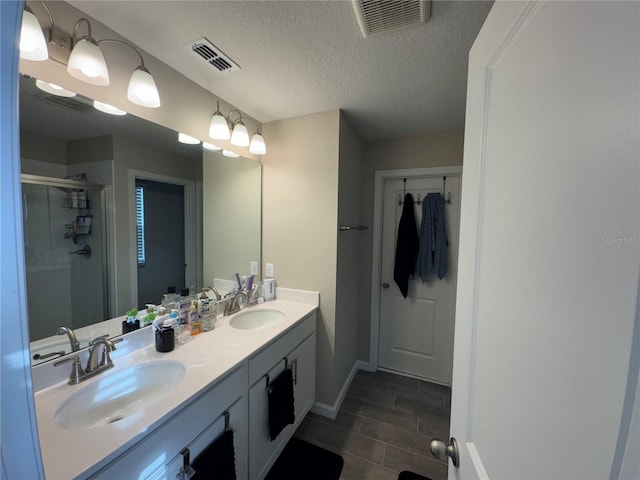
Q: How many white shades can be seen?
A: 6